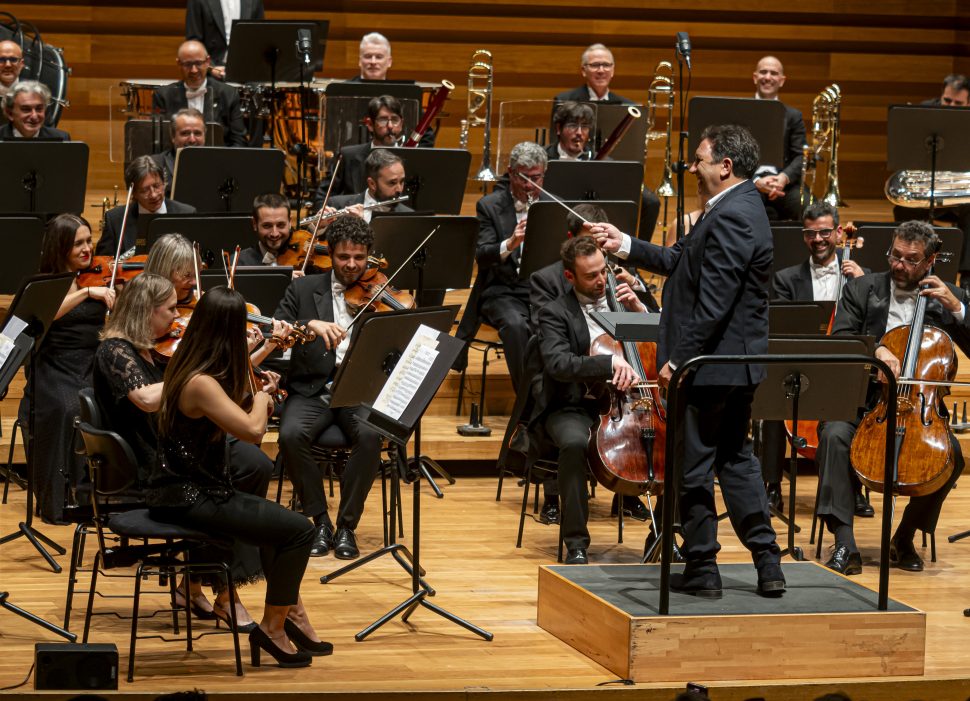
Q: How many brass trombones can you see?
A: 3